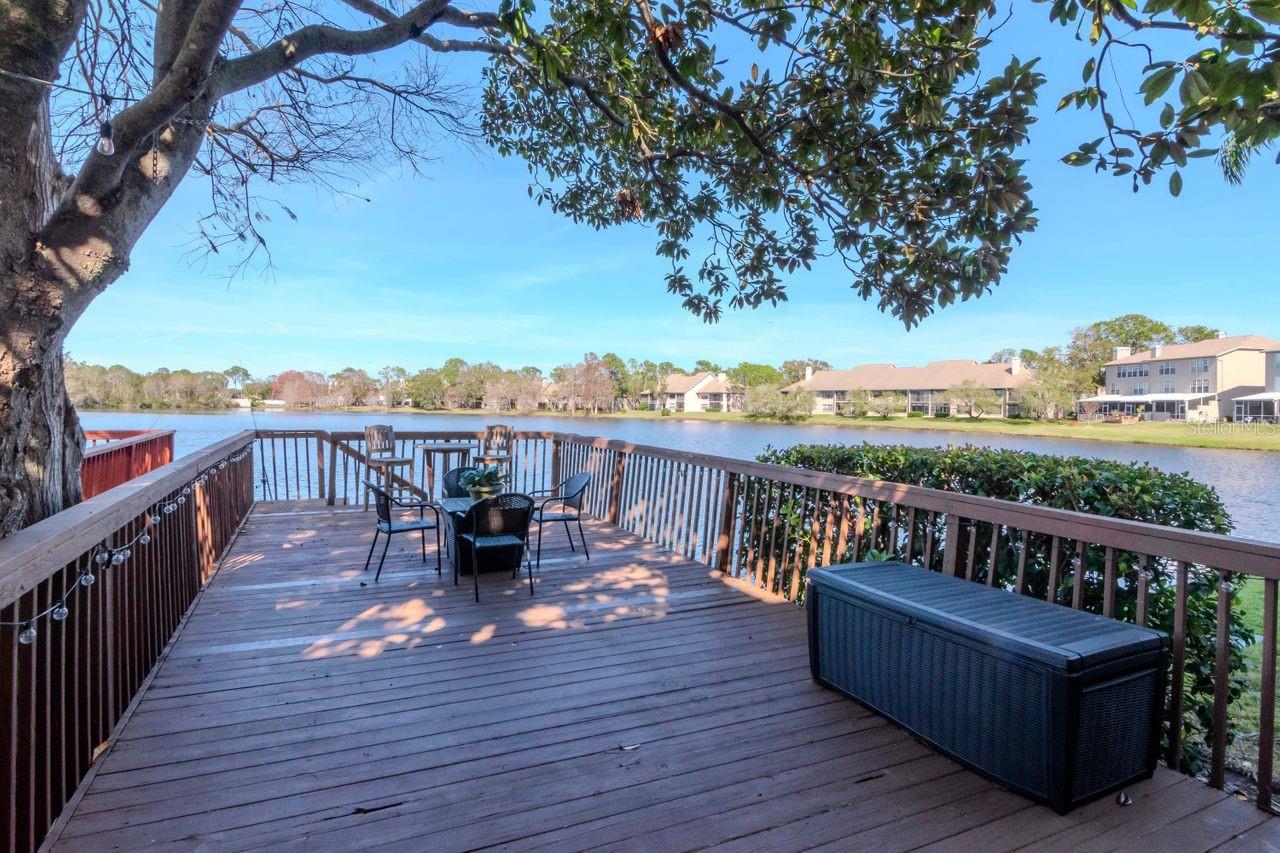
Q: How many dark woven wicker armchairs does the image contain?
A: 4